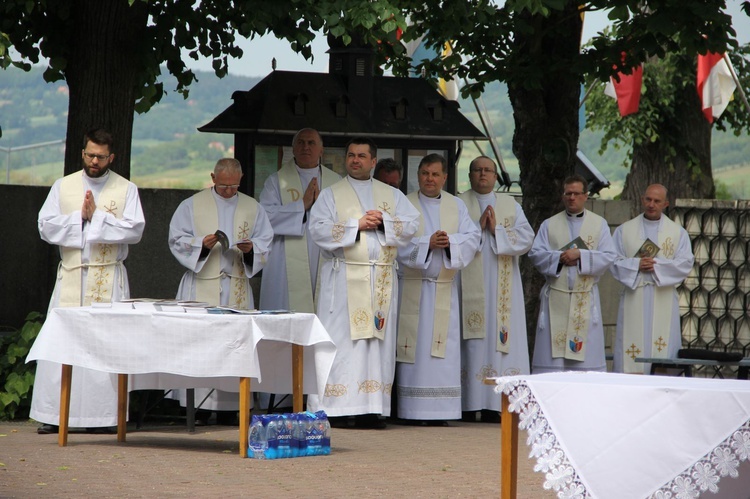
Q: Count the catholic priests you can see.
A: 9